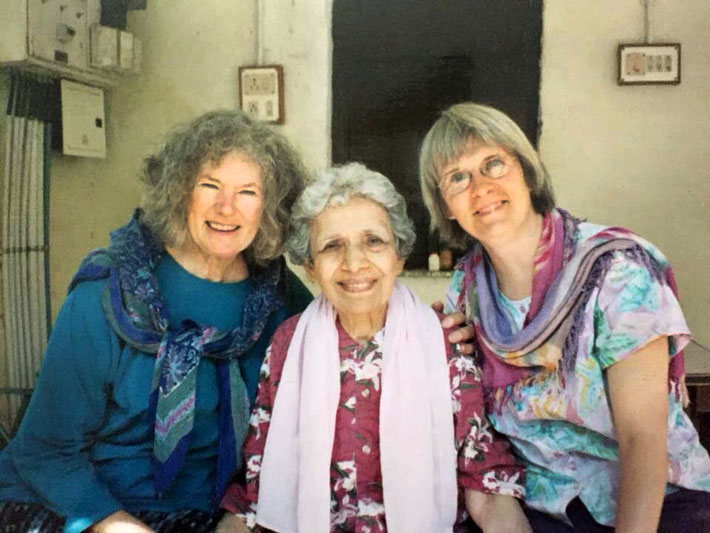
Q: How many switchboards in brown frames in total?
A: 2